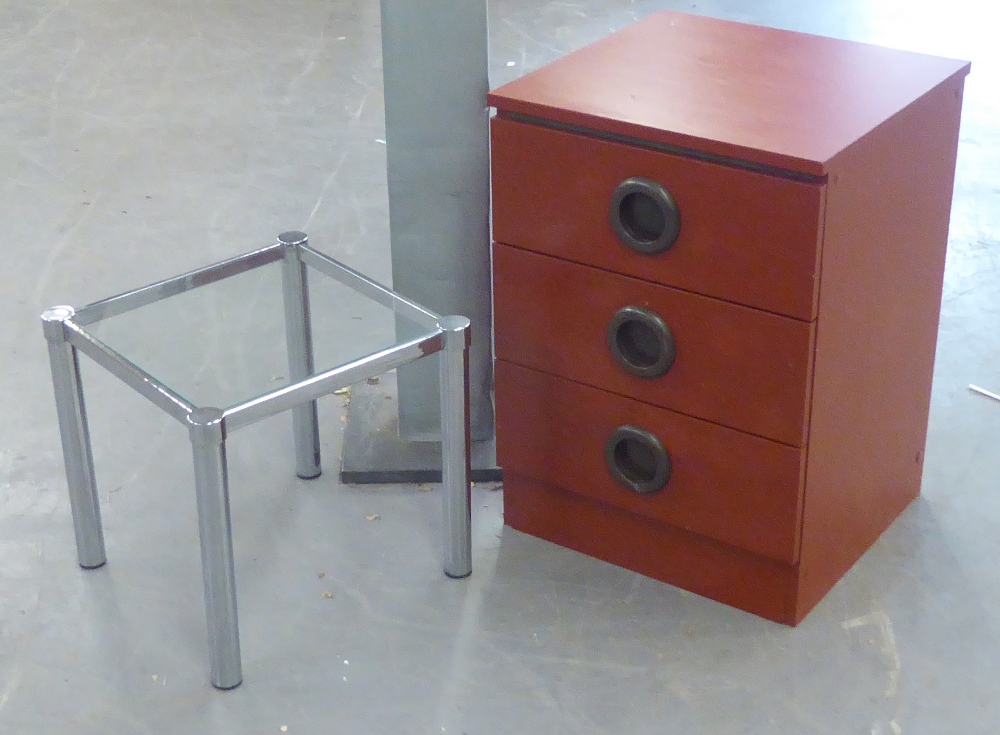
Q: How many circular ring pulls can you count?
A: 3